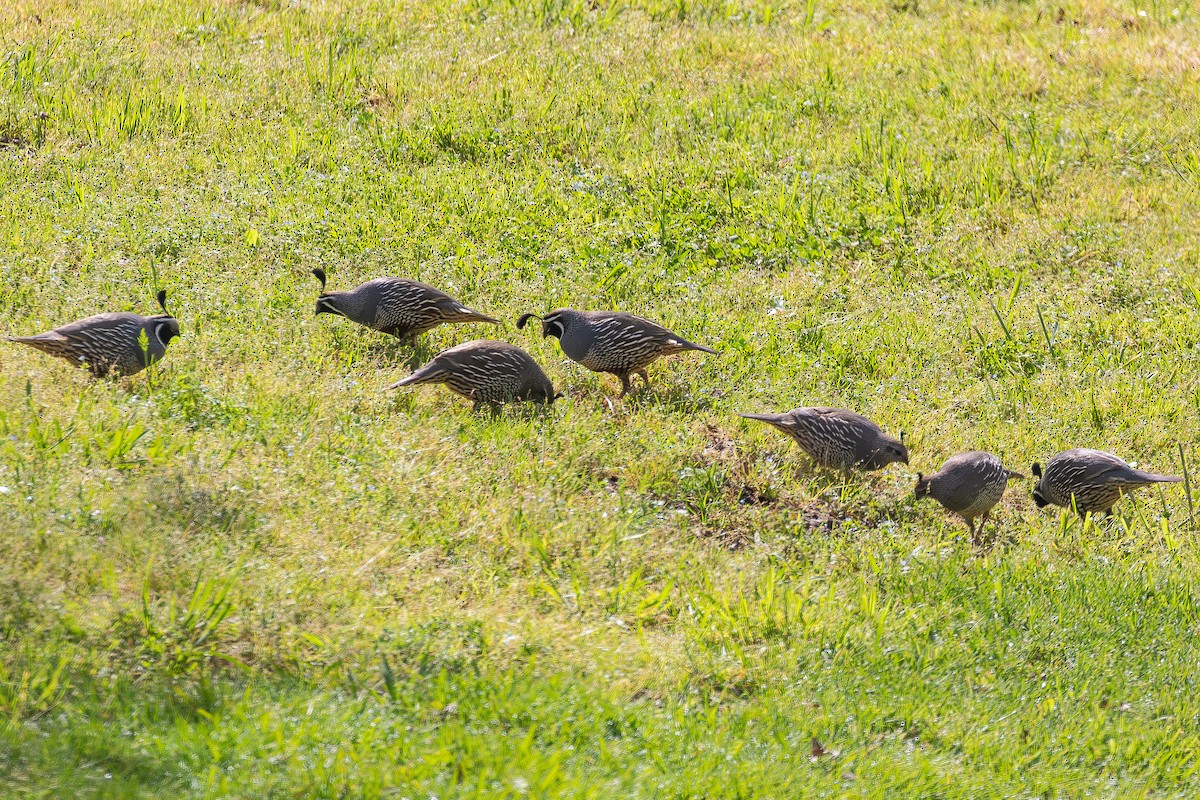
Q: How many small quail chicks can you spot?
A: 0